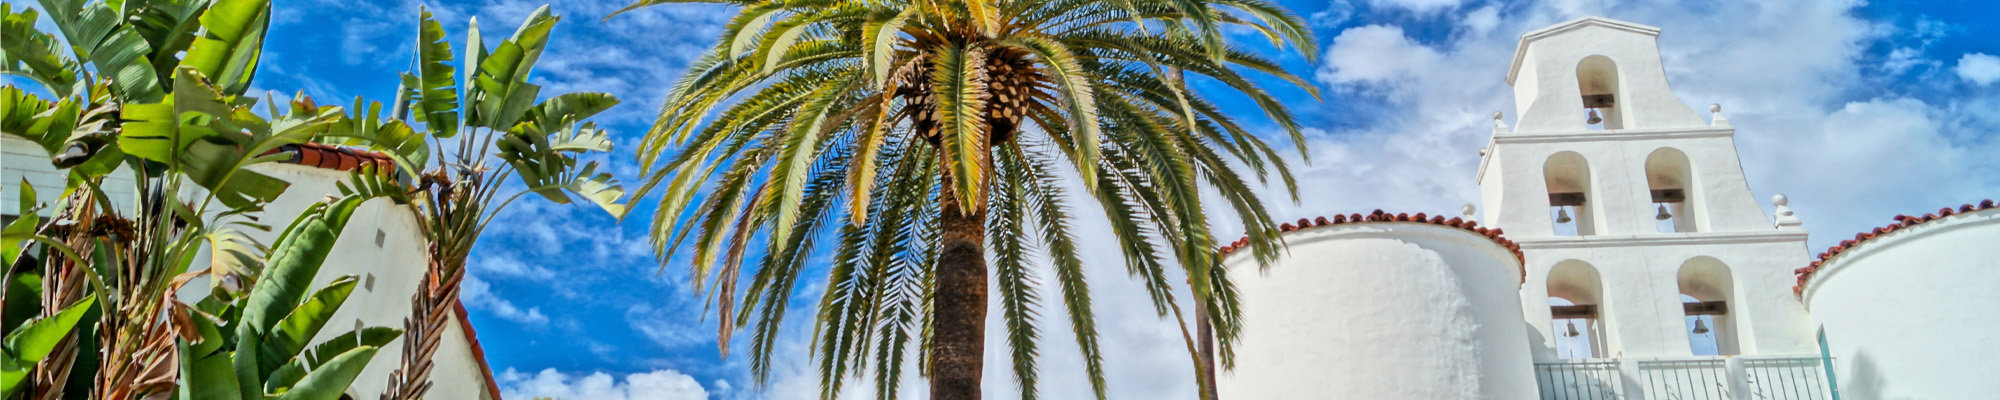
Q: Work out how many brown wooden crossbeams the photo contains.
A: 5